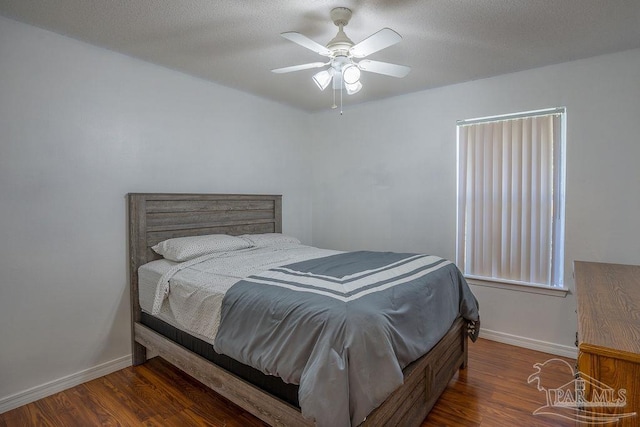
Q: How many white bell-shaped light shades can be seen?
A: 3